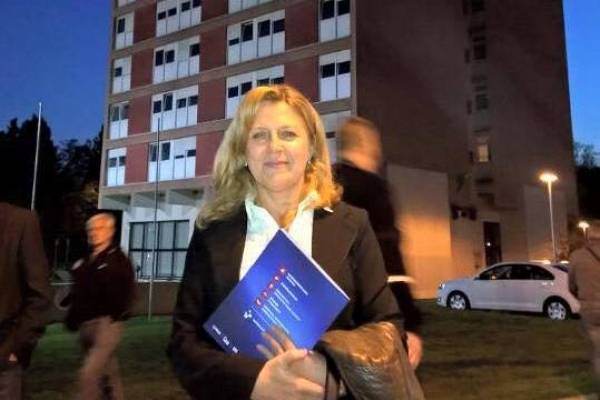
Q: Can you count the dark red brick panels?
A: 10